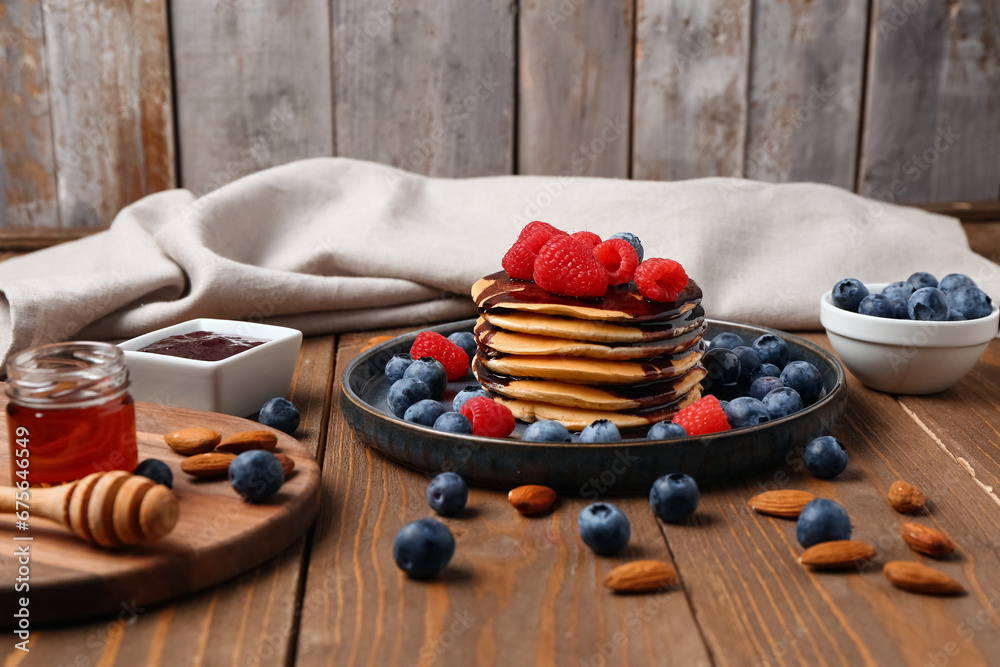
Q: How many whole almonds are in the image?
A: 11